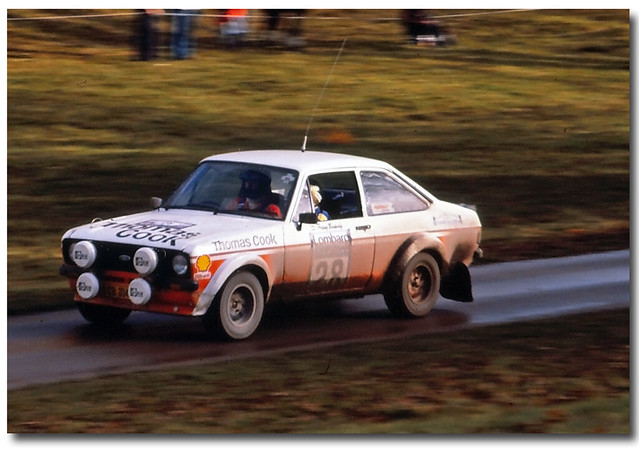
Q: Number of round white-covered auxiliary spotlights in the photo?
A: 4